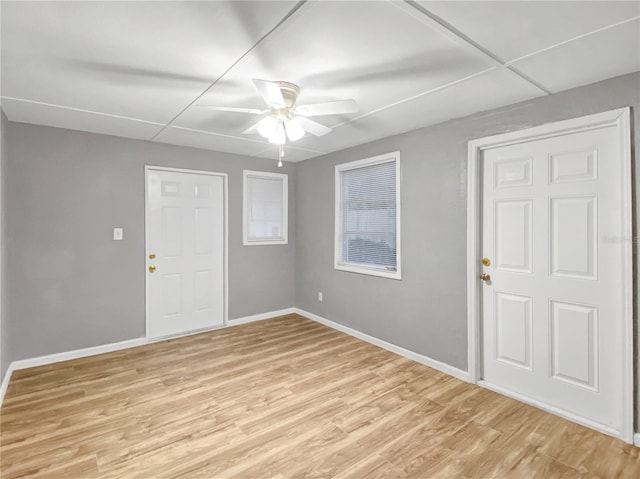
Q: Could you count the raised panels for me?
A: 12